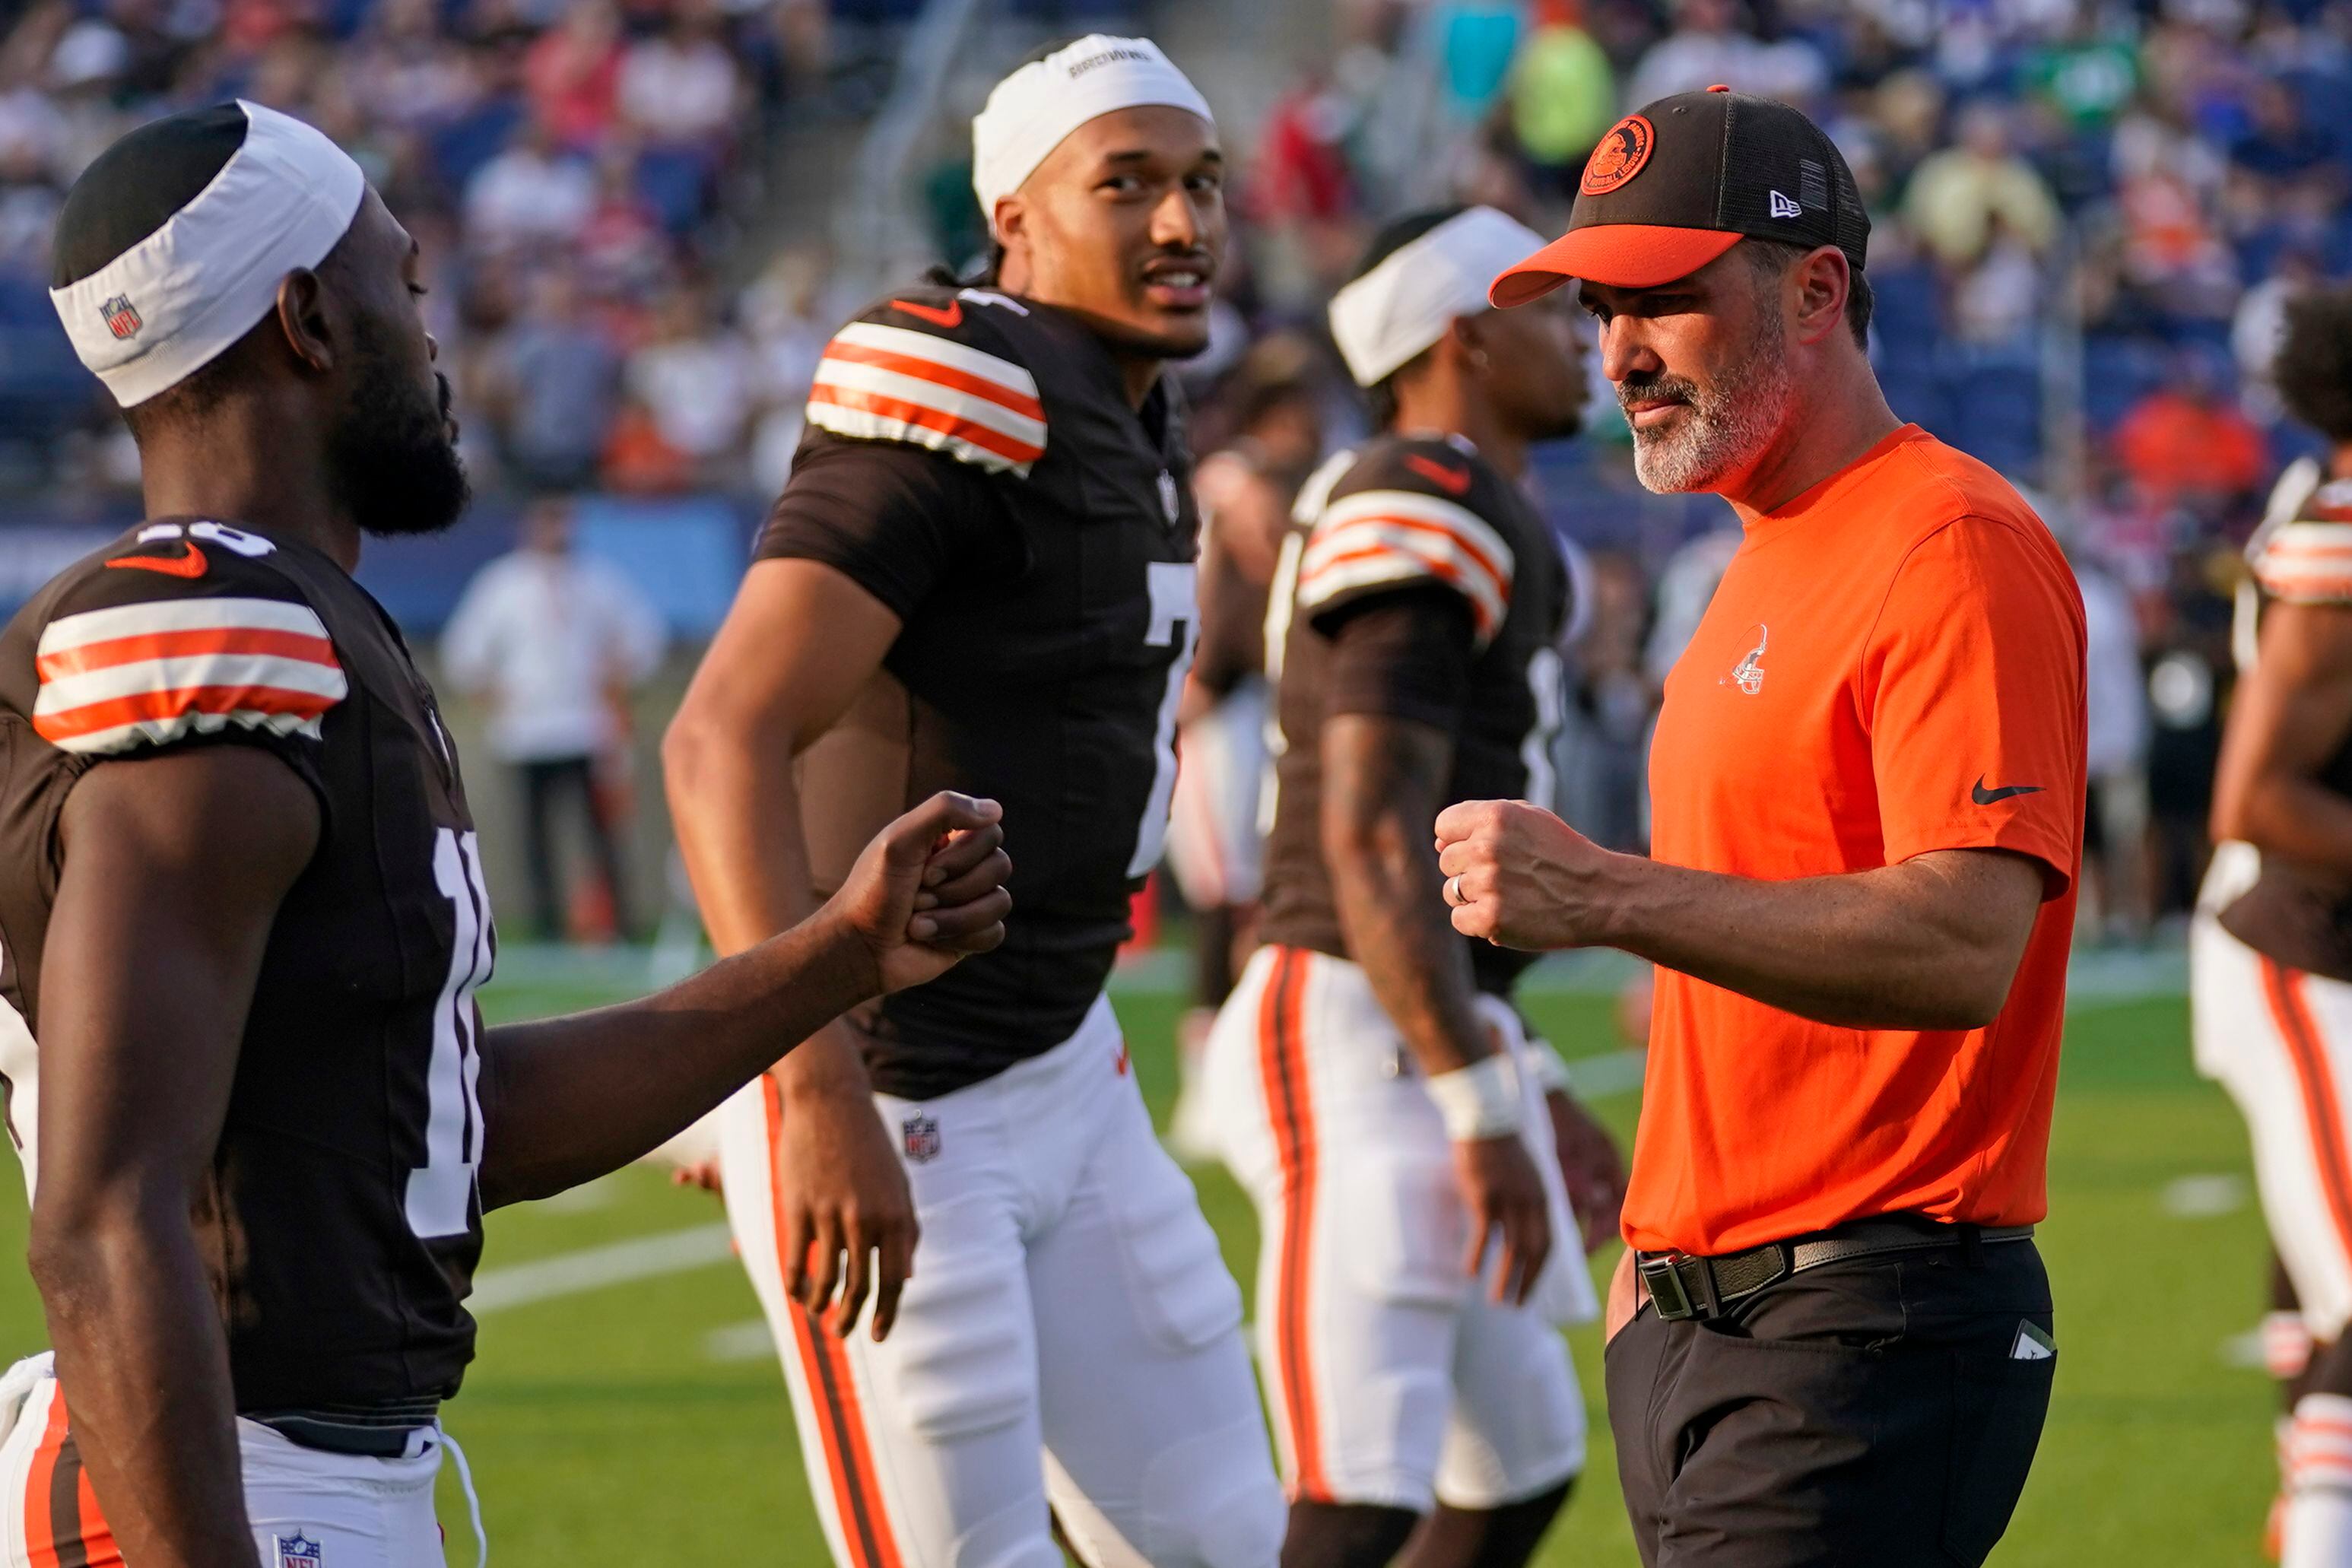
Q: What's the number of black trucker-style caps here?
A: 1